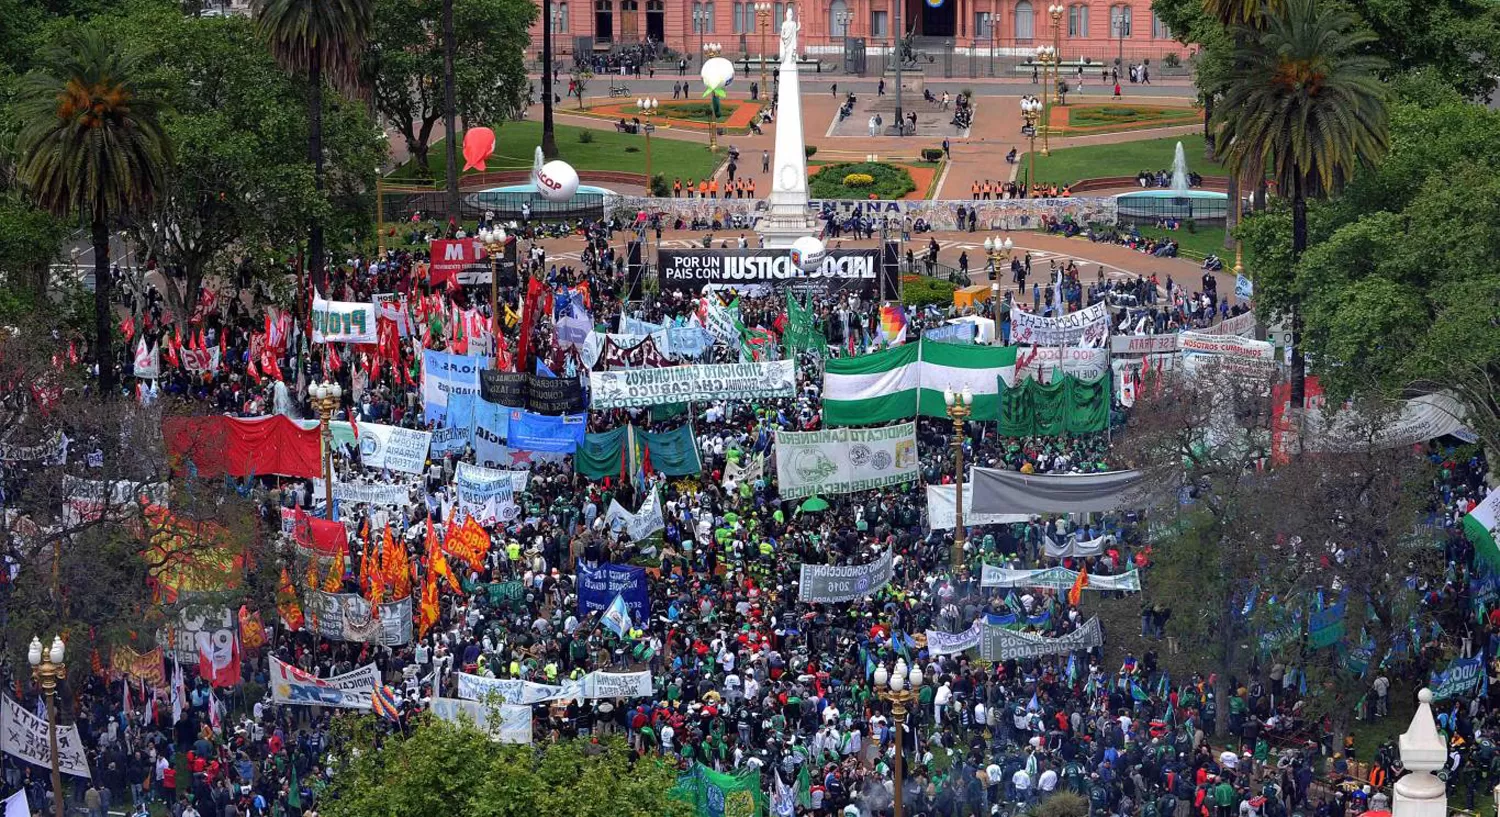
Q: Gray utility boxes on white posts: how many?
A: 0